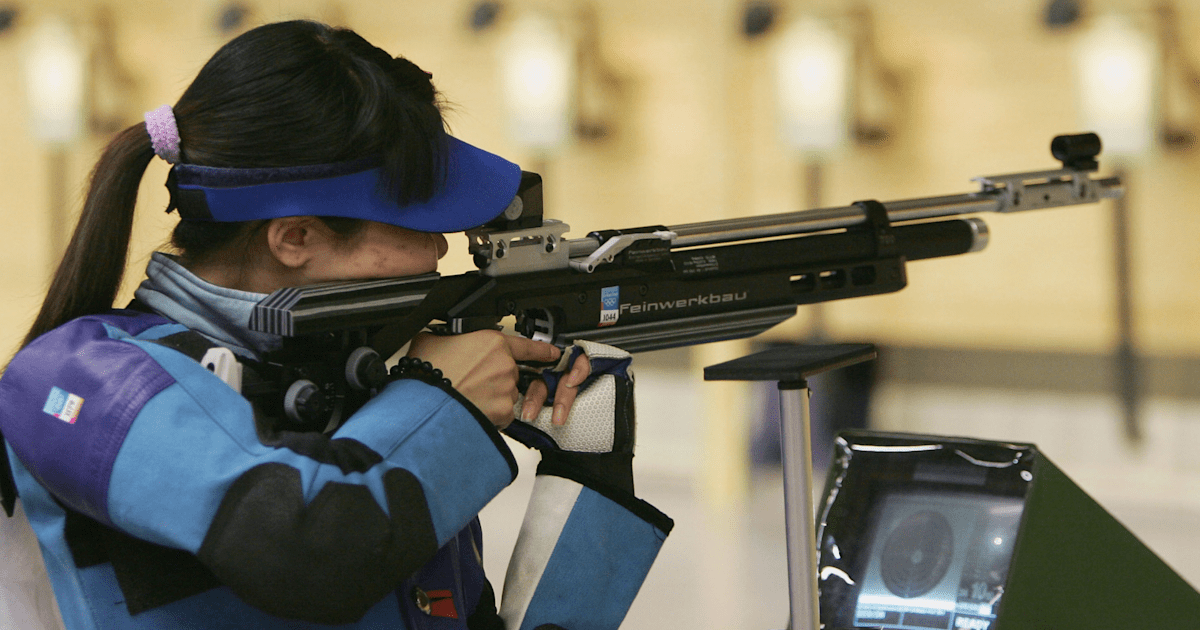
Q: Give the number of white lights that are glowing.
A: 4